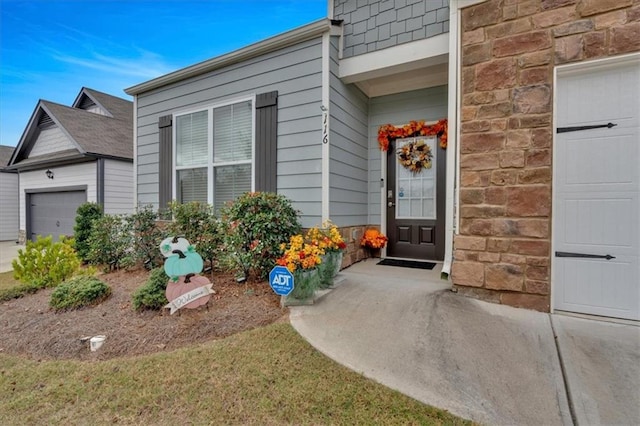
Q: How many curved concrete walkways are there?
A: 1